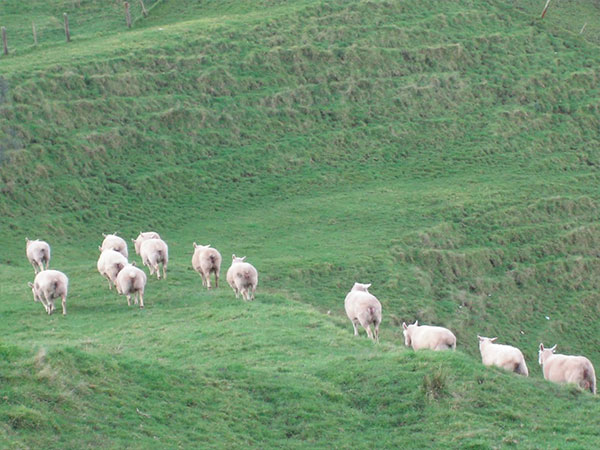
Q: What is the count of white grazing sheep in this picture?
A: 13